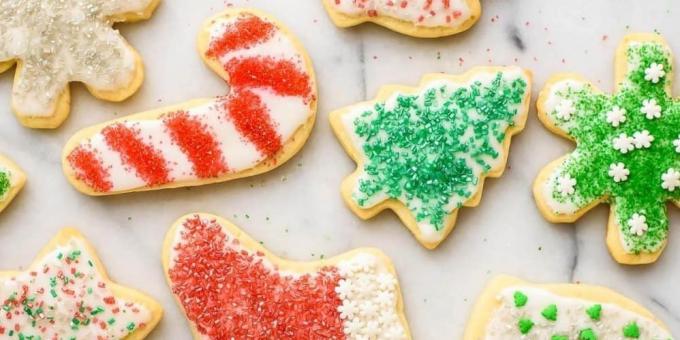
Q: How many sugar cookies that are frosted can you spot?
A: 9